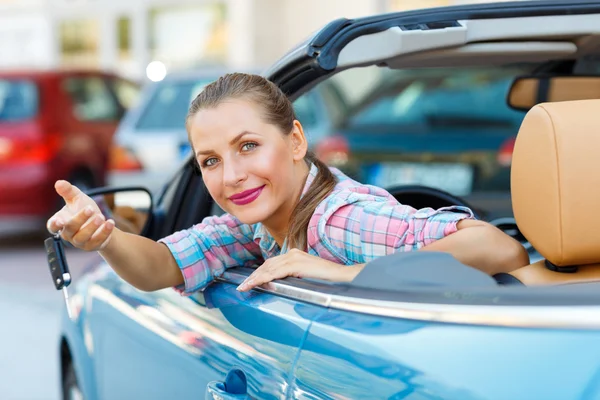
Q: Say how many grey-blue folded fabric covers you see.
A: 1